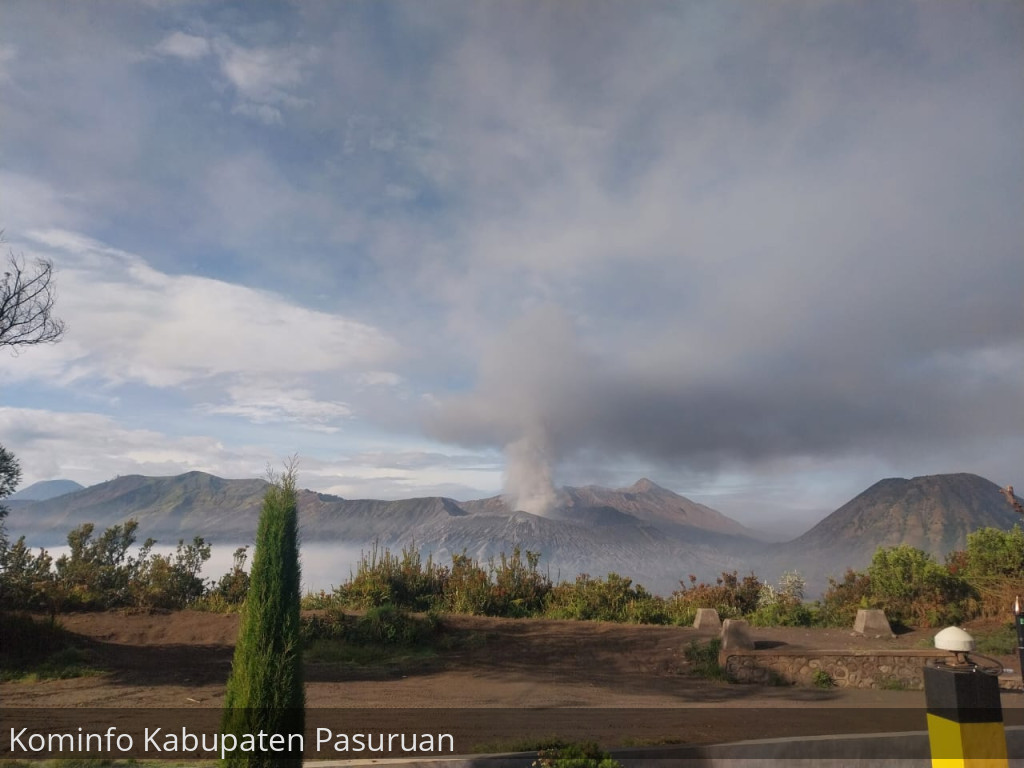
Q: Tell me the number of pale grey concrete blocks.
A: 3